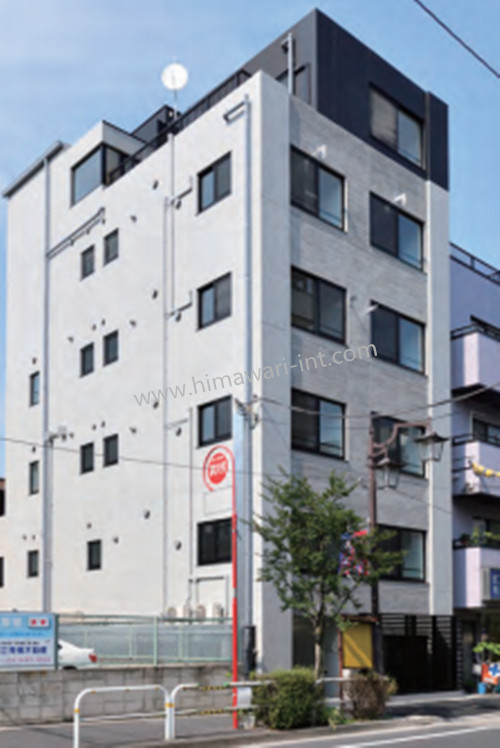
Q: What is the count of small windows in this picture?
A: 10